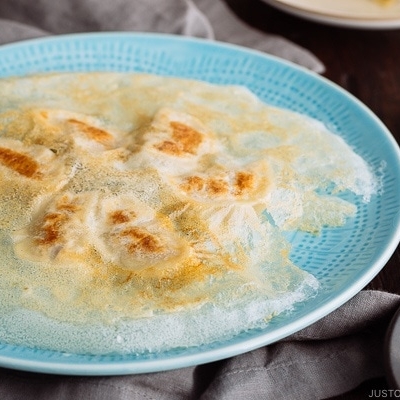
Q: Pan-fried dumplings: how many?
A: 6